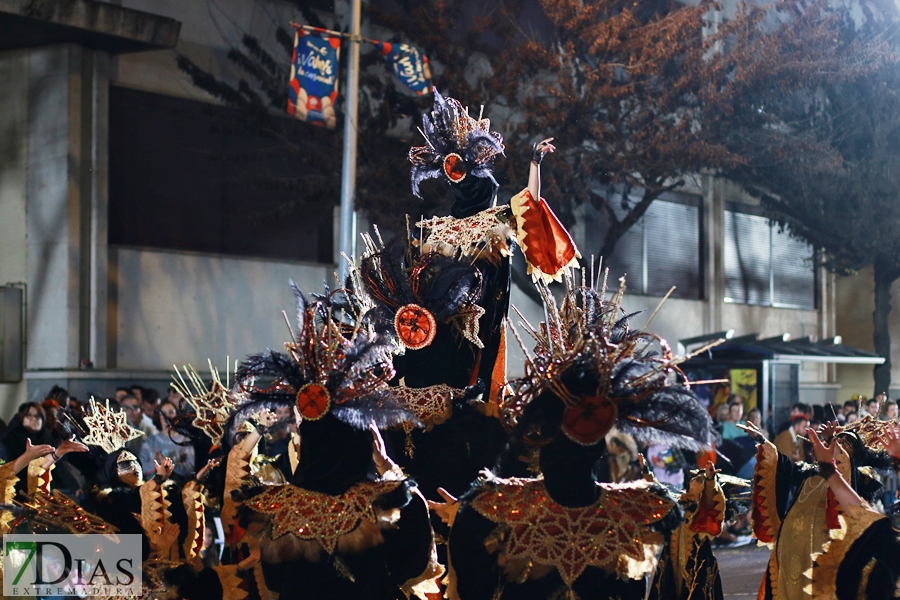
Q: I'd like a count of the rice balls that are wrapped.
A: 0